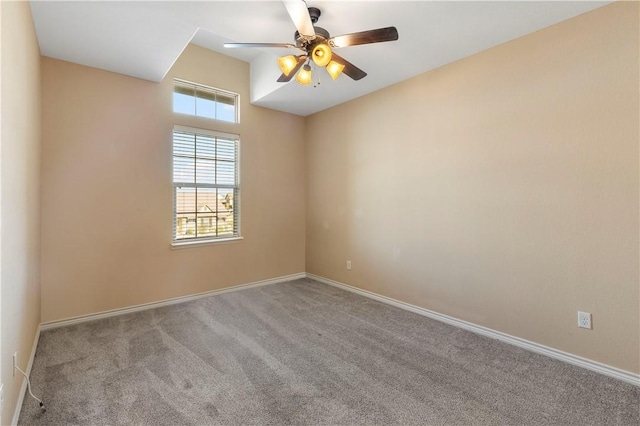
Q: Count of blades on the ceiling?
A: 5